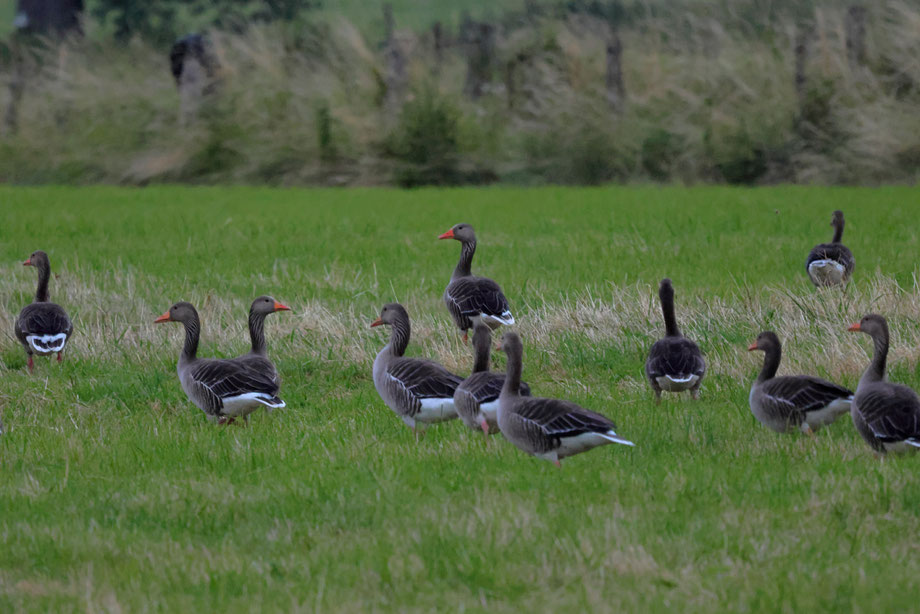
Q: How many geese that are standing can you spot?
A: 11